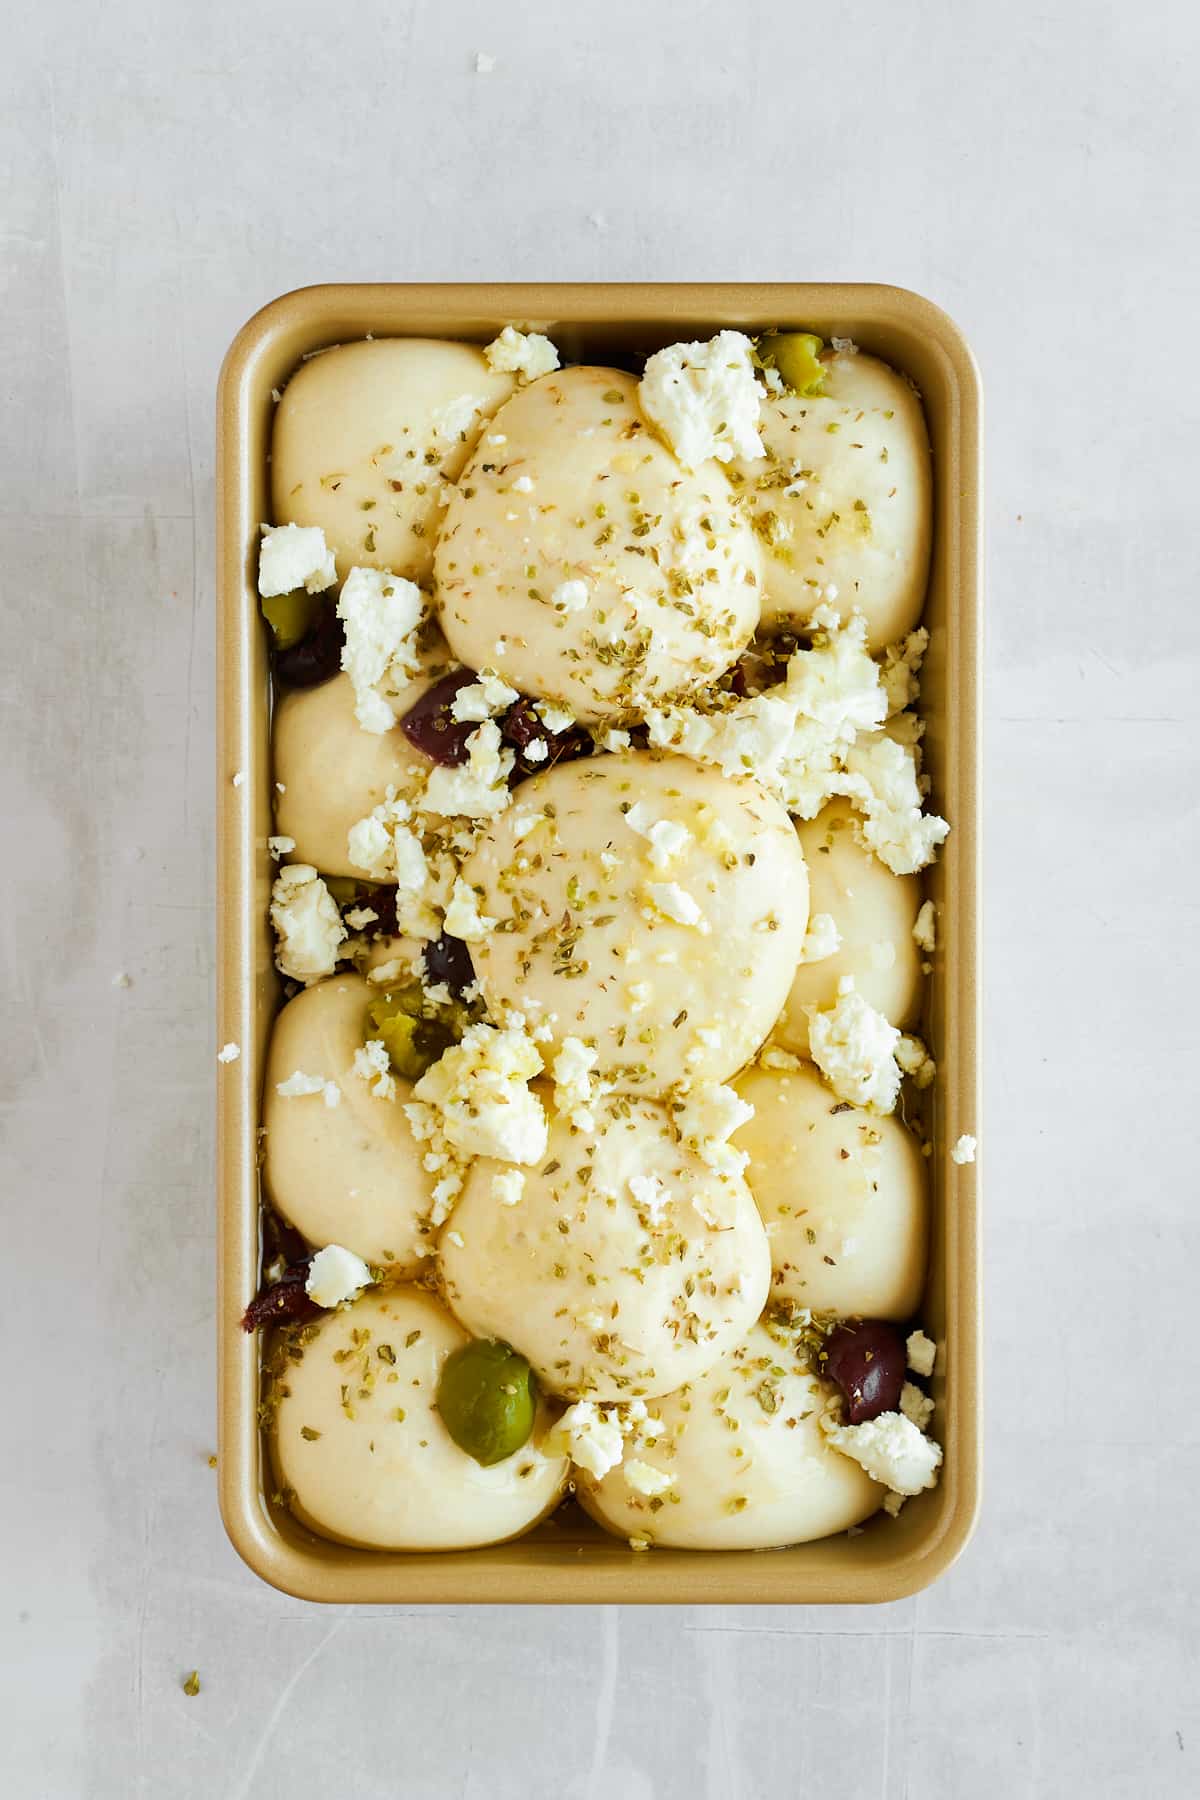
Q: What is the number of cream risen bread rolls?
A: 11